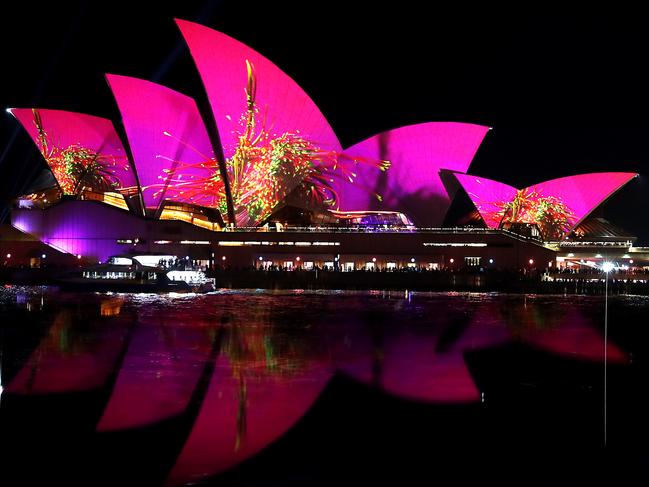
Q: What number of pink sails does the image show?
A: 6